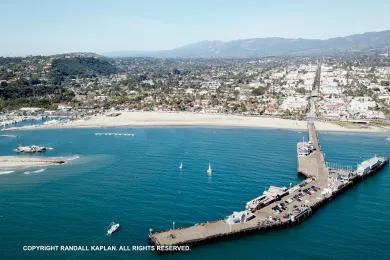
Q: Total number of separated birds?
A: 0